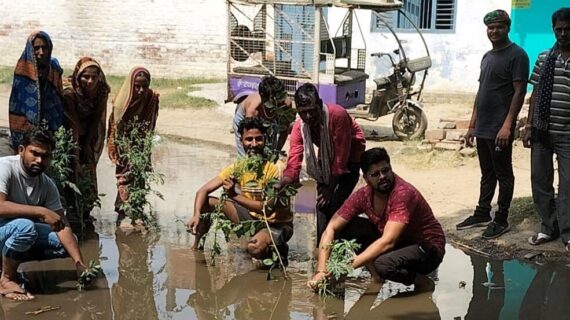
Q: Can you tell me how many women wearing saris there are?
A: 3